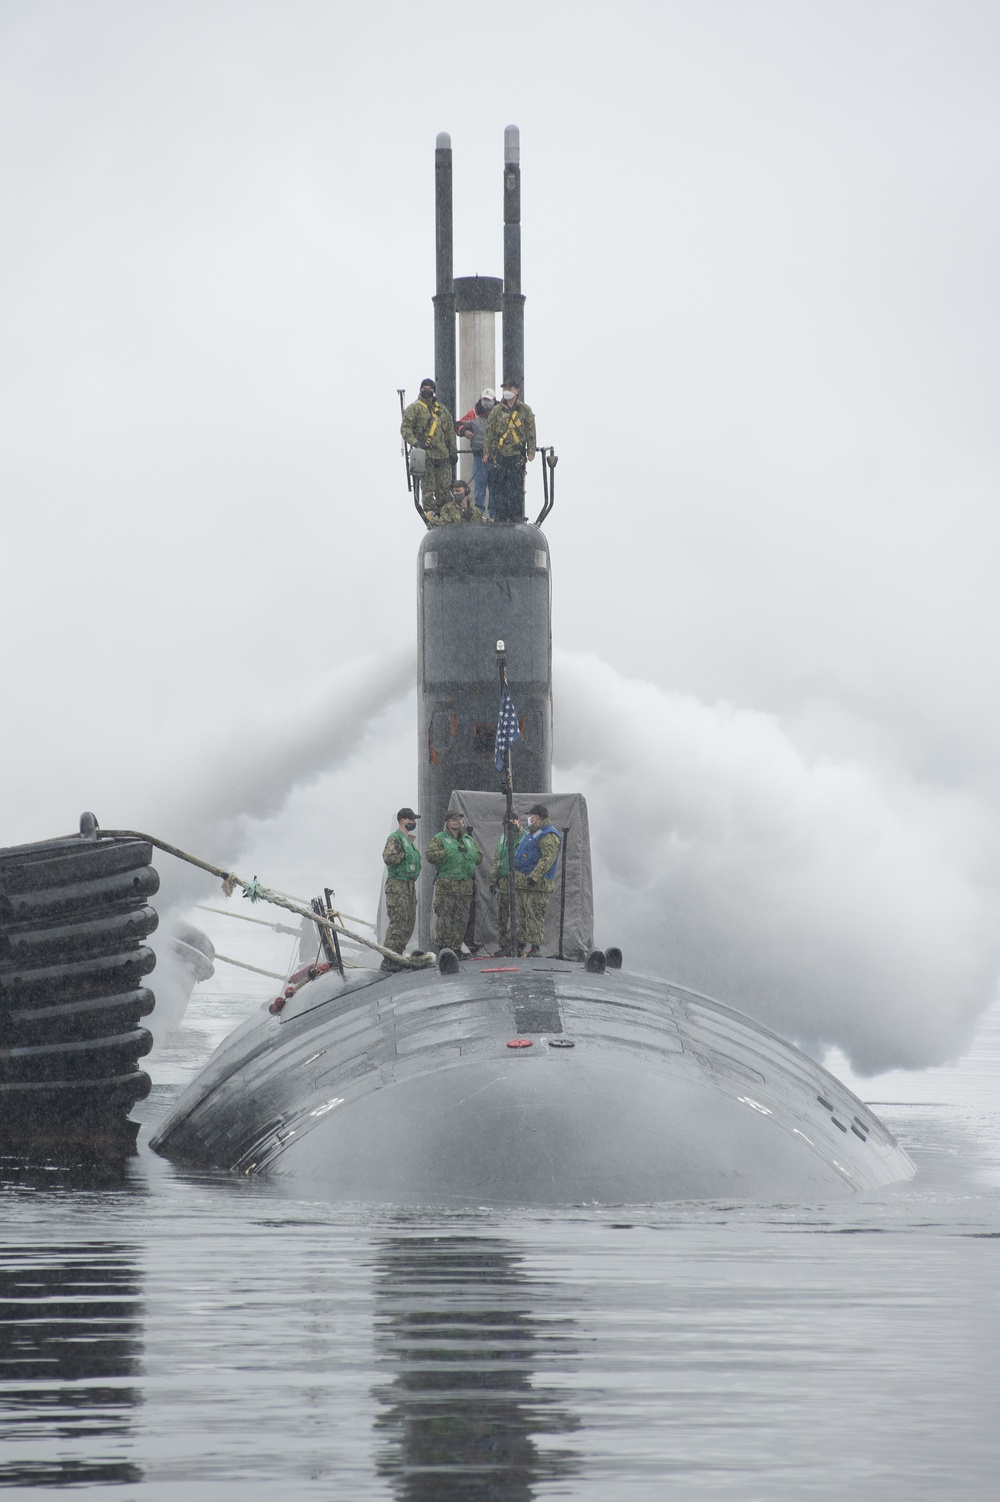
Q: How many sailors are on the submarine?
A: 8